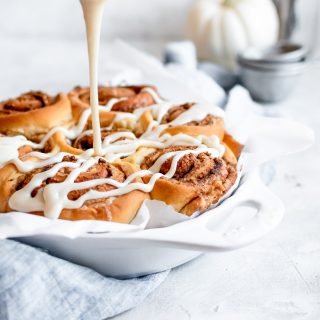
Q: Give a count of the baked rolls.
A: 7